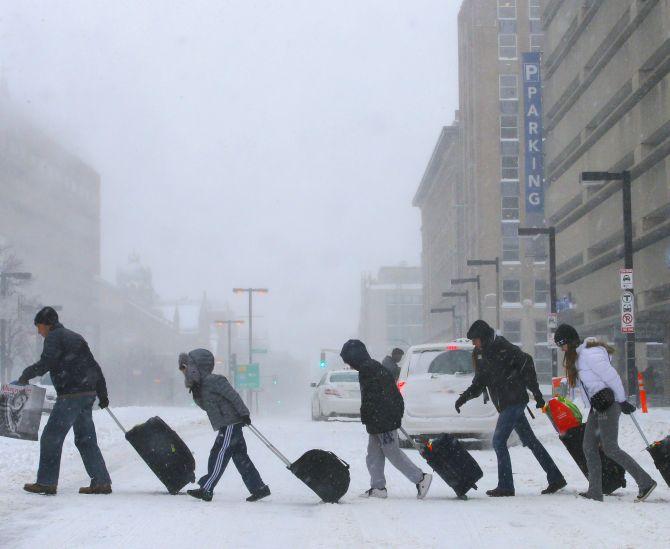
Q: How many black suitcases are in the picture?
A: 5